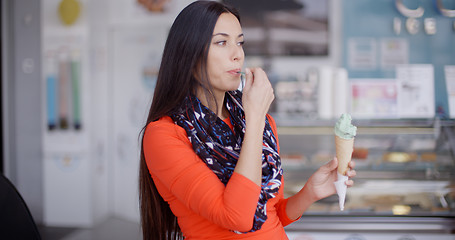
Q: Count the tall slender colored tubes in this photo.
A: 3